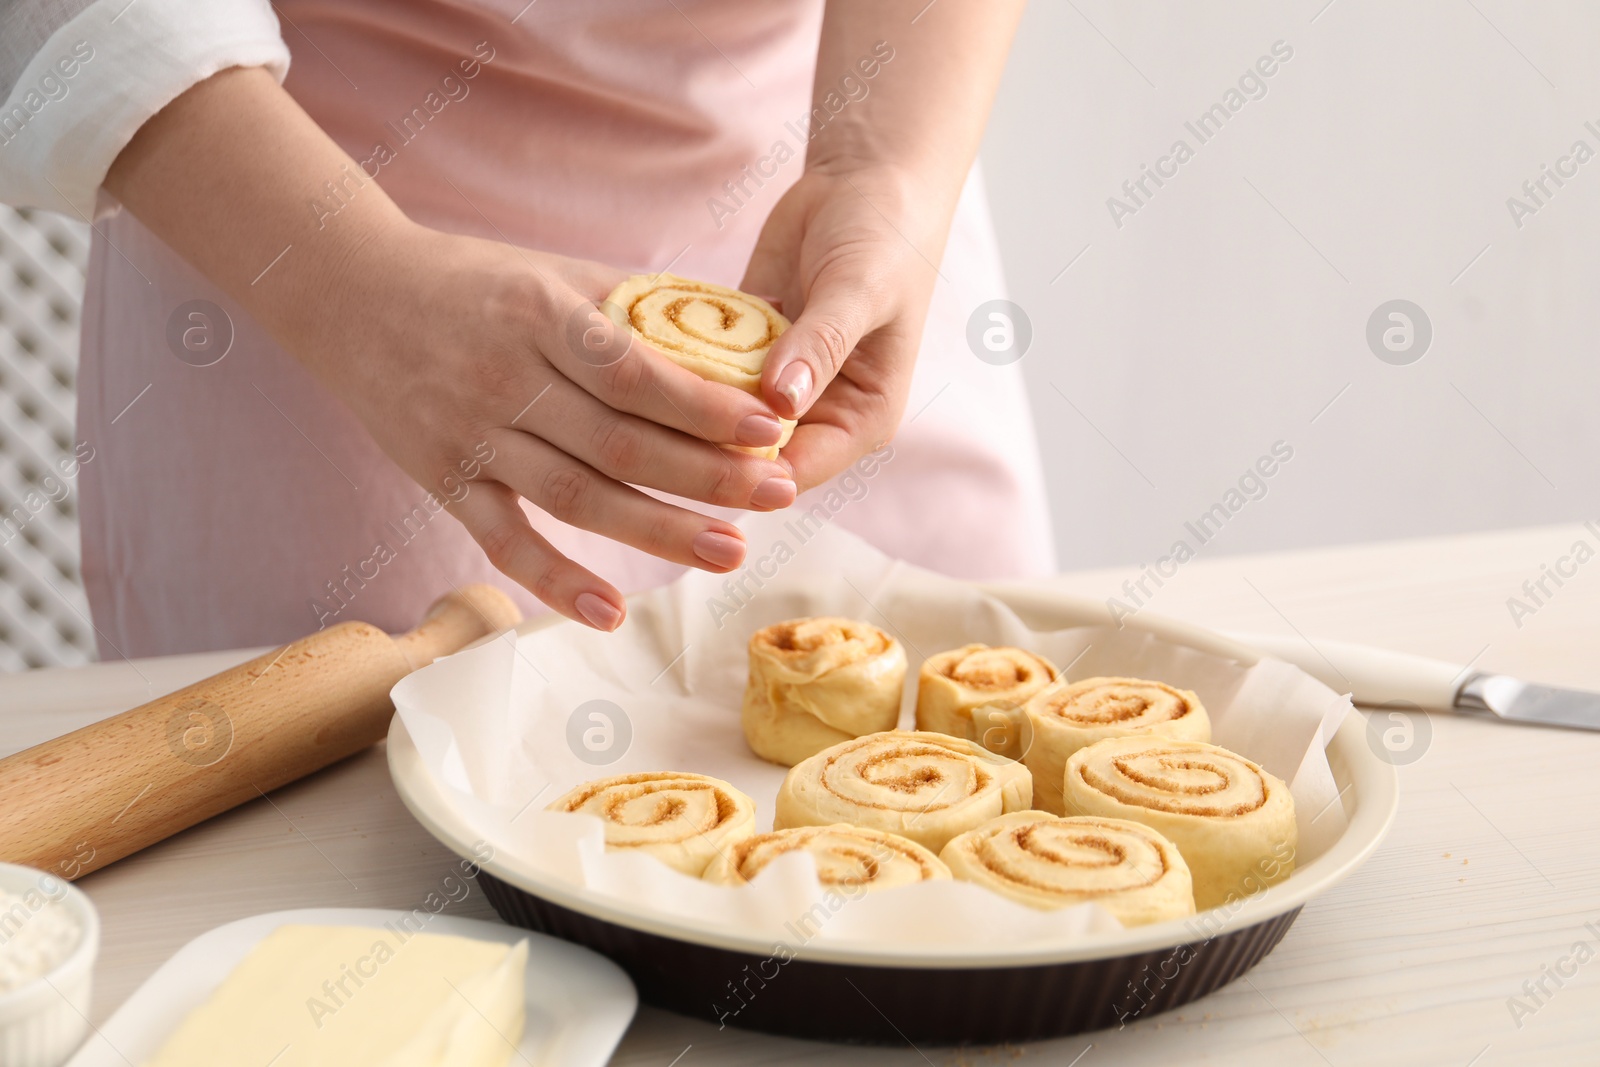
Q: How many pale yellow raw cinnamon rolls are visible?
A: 9